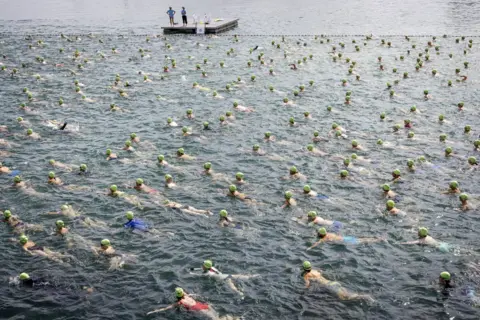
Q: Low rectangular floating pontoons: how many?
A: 1